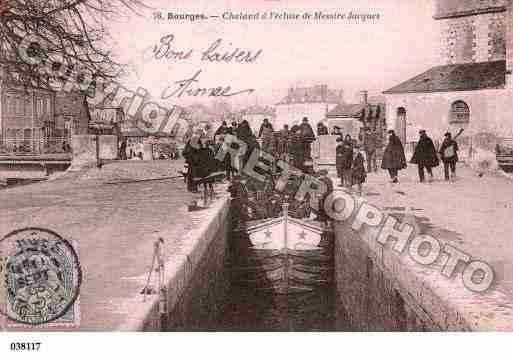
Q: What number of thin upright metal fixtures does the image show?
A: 1